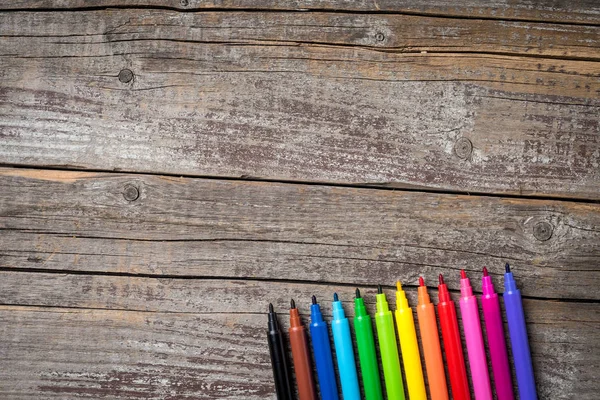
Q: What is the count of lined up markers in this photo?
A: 12